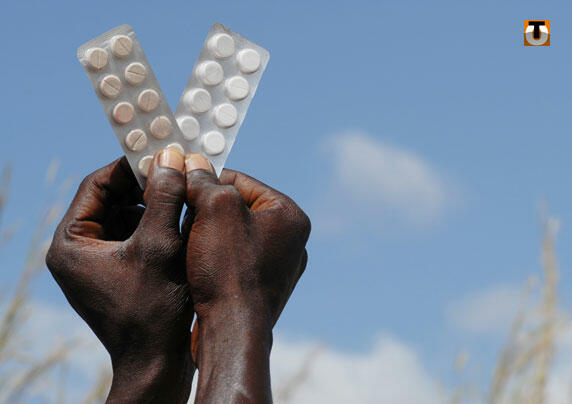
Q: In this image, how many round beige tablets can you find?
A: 10